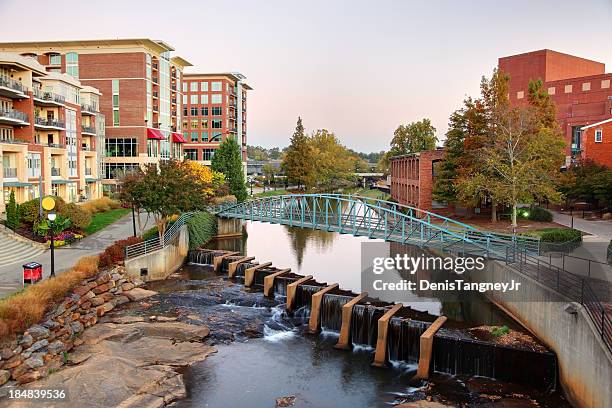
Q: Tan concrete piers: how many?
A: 9